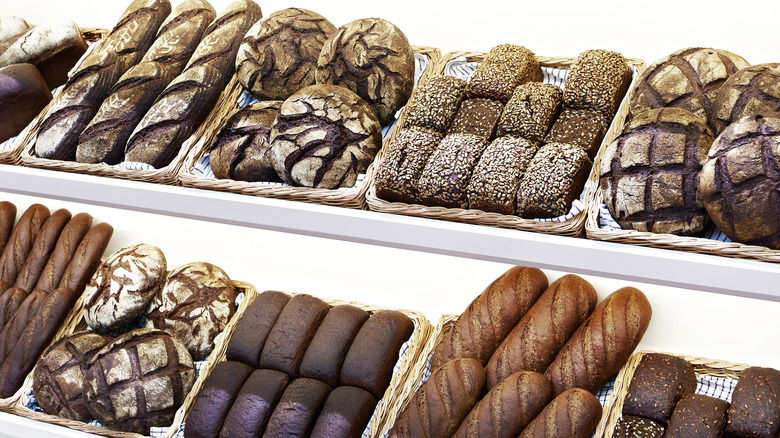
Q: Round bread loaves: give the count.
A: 12